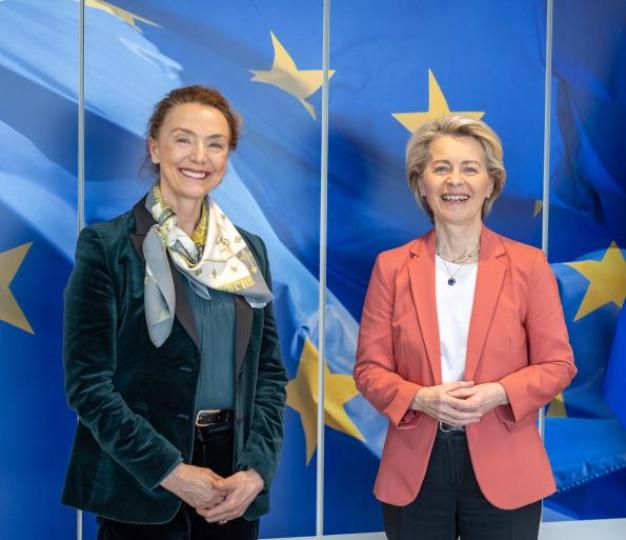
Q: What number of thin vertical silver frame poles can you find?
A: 3